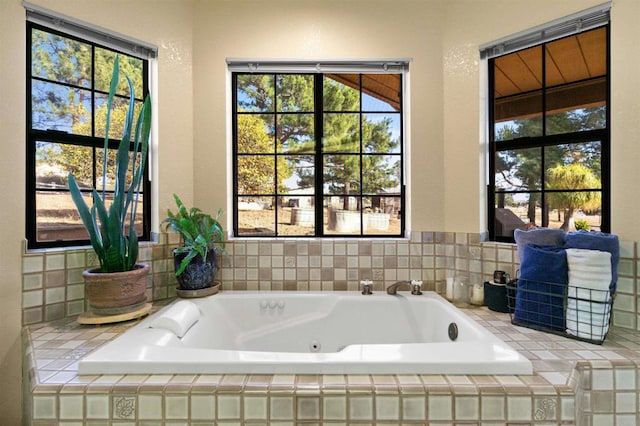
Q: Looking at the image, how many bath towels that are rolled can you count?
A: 4